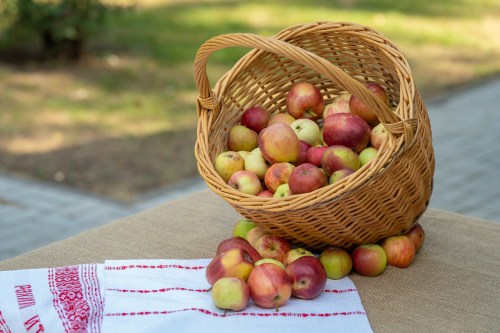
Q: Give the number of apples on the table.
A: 14